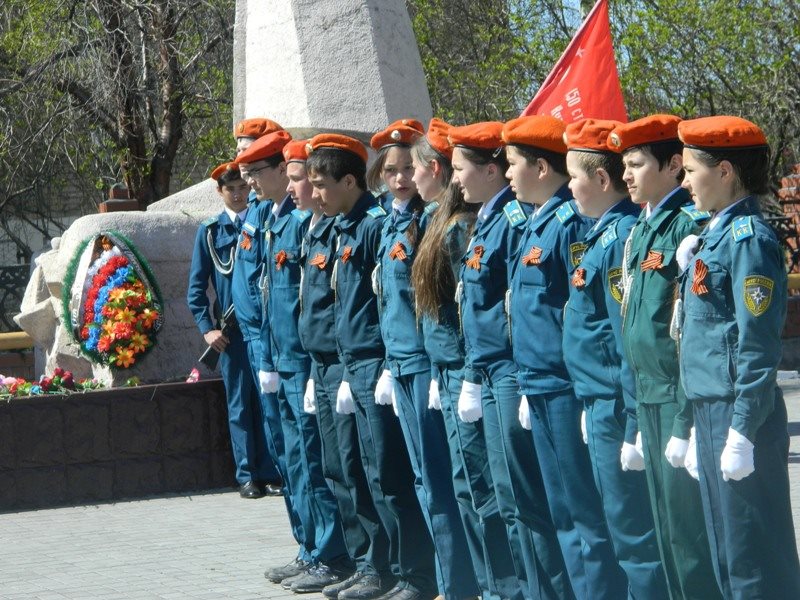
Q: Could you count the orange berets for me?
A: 12